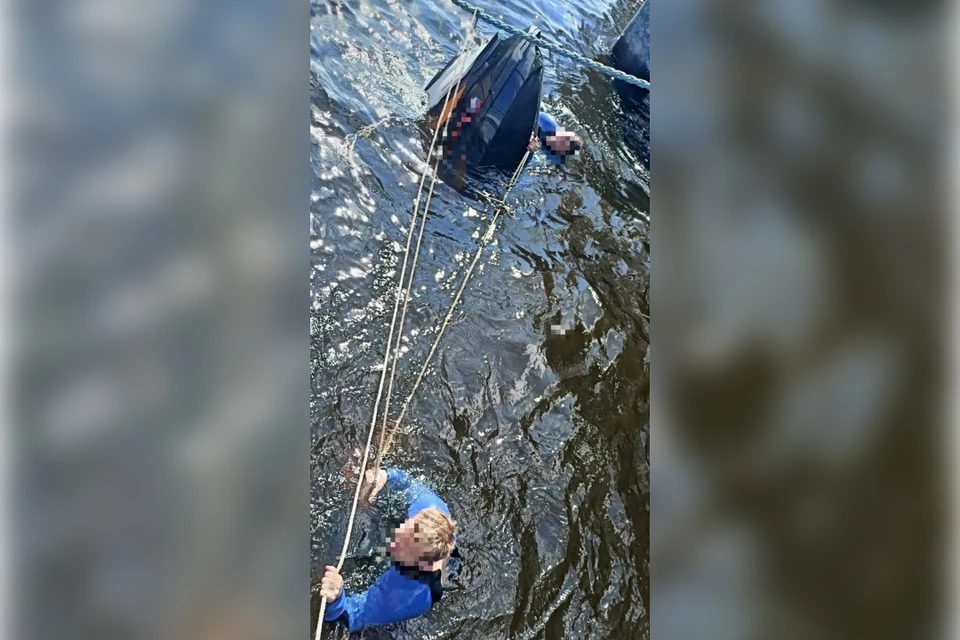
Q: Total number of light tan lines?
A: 3